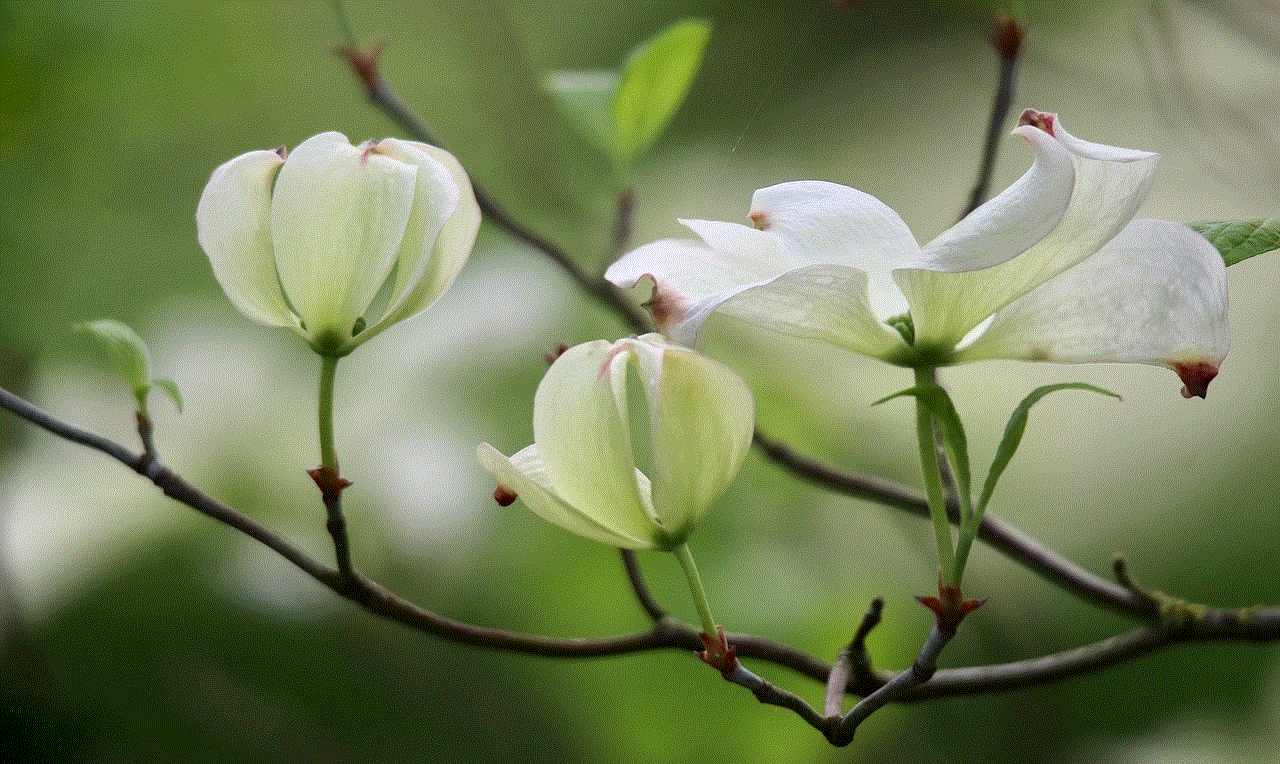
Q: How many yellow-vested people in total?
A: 0